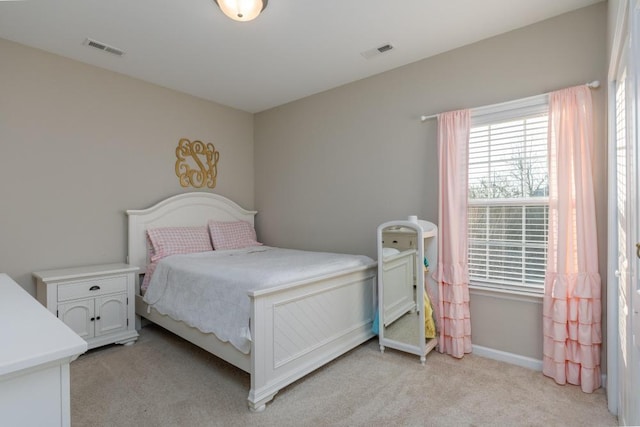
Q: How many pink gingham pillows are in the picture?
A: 2